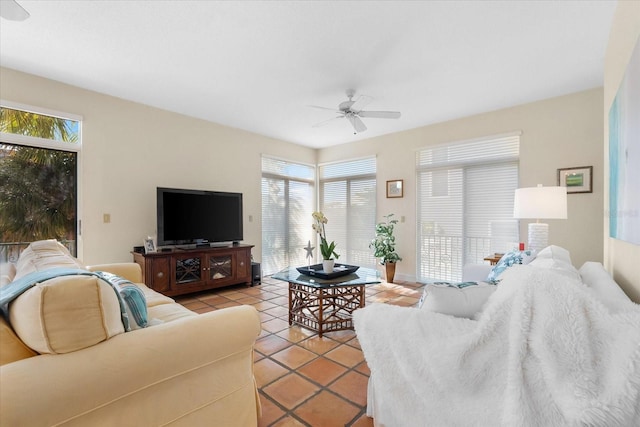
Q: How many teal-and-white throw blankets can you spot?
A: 1